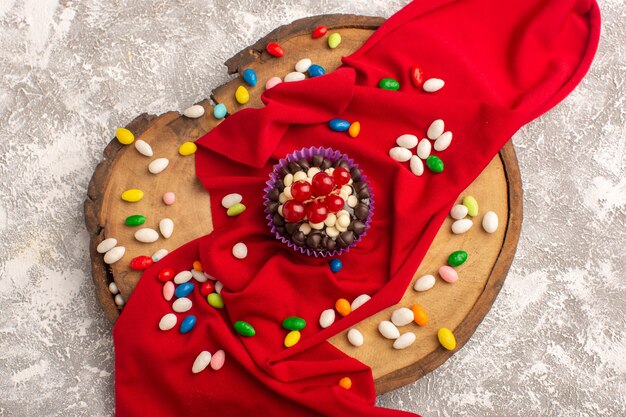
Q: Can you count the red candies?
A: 6